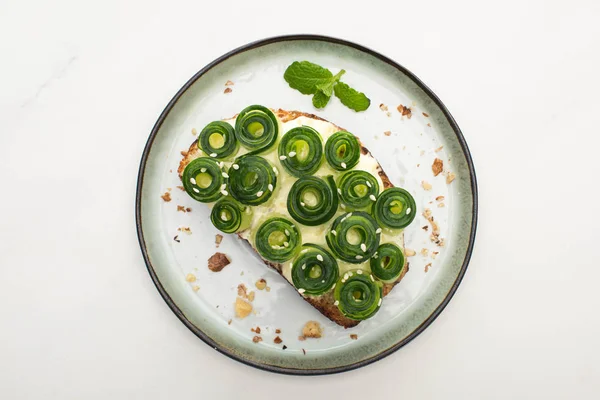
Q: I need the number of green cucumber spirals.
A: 15